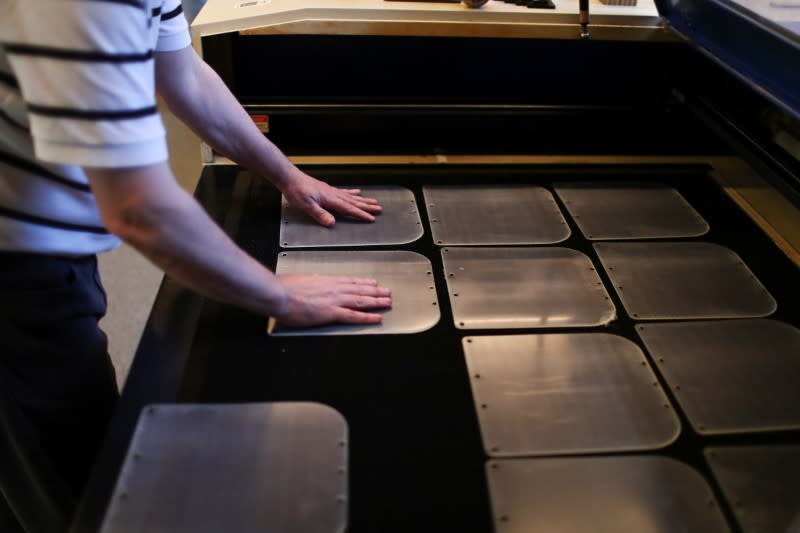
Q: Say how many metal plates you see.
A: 11